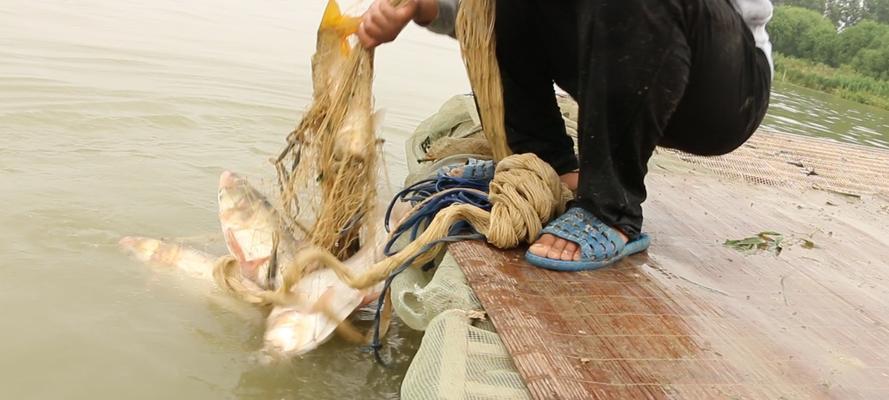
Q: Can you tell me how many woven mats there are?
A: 1